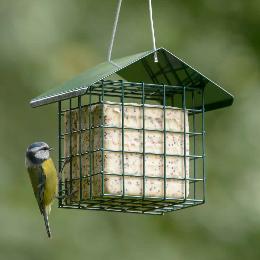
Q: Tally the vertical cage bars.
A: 11